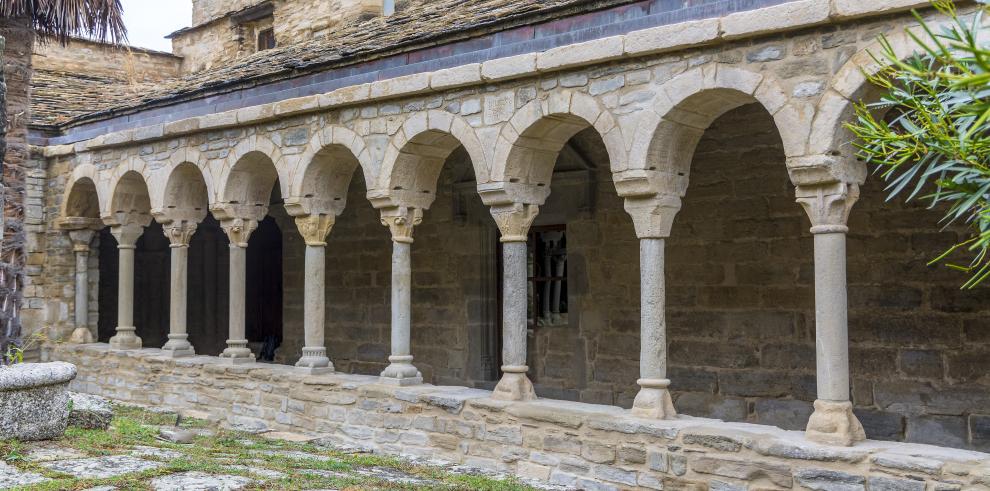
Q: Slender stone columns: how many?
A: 9